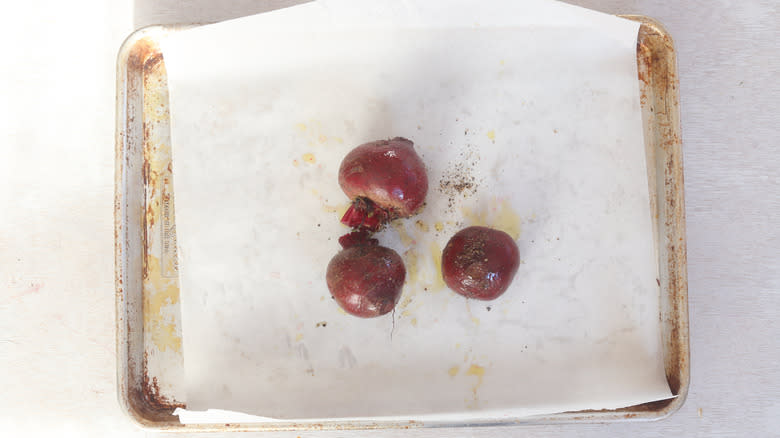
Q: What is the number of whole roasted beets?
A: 3